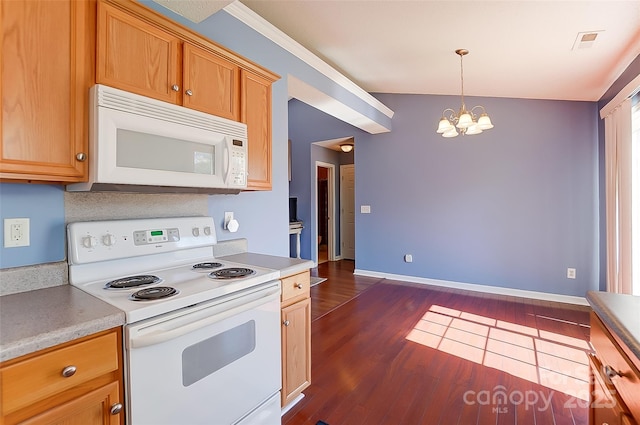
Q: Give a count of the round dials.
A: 4